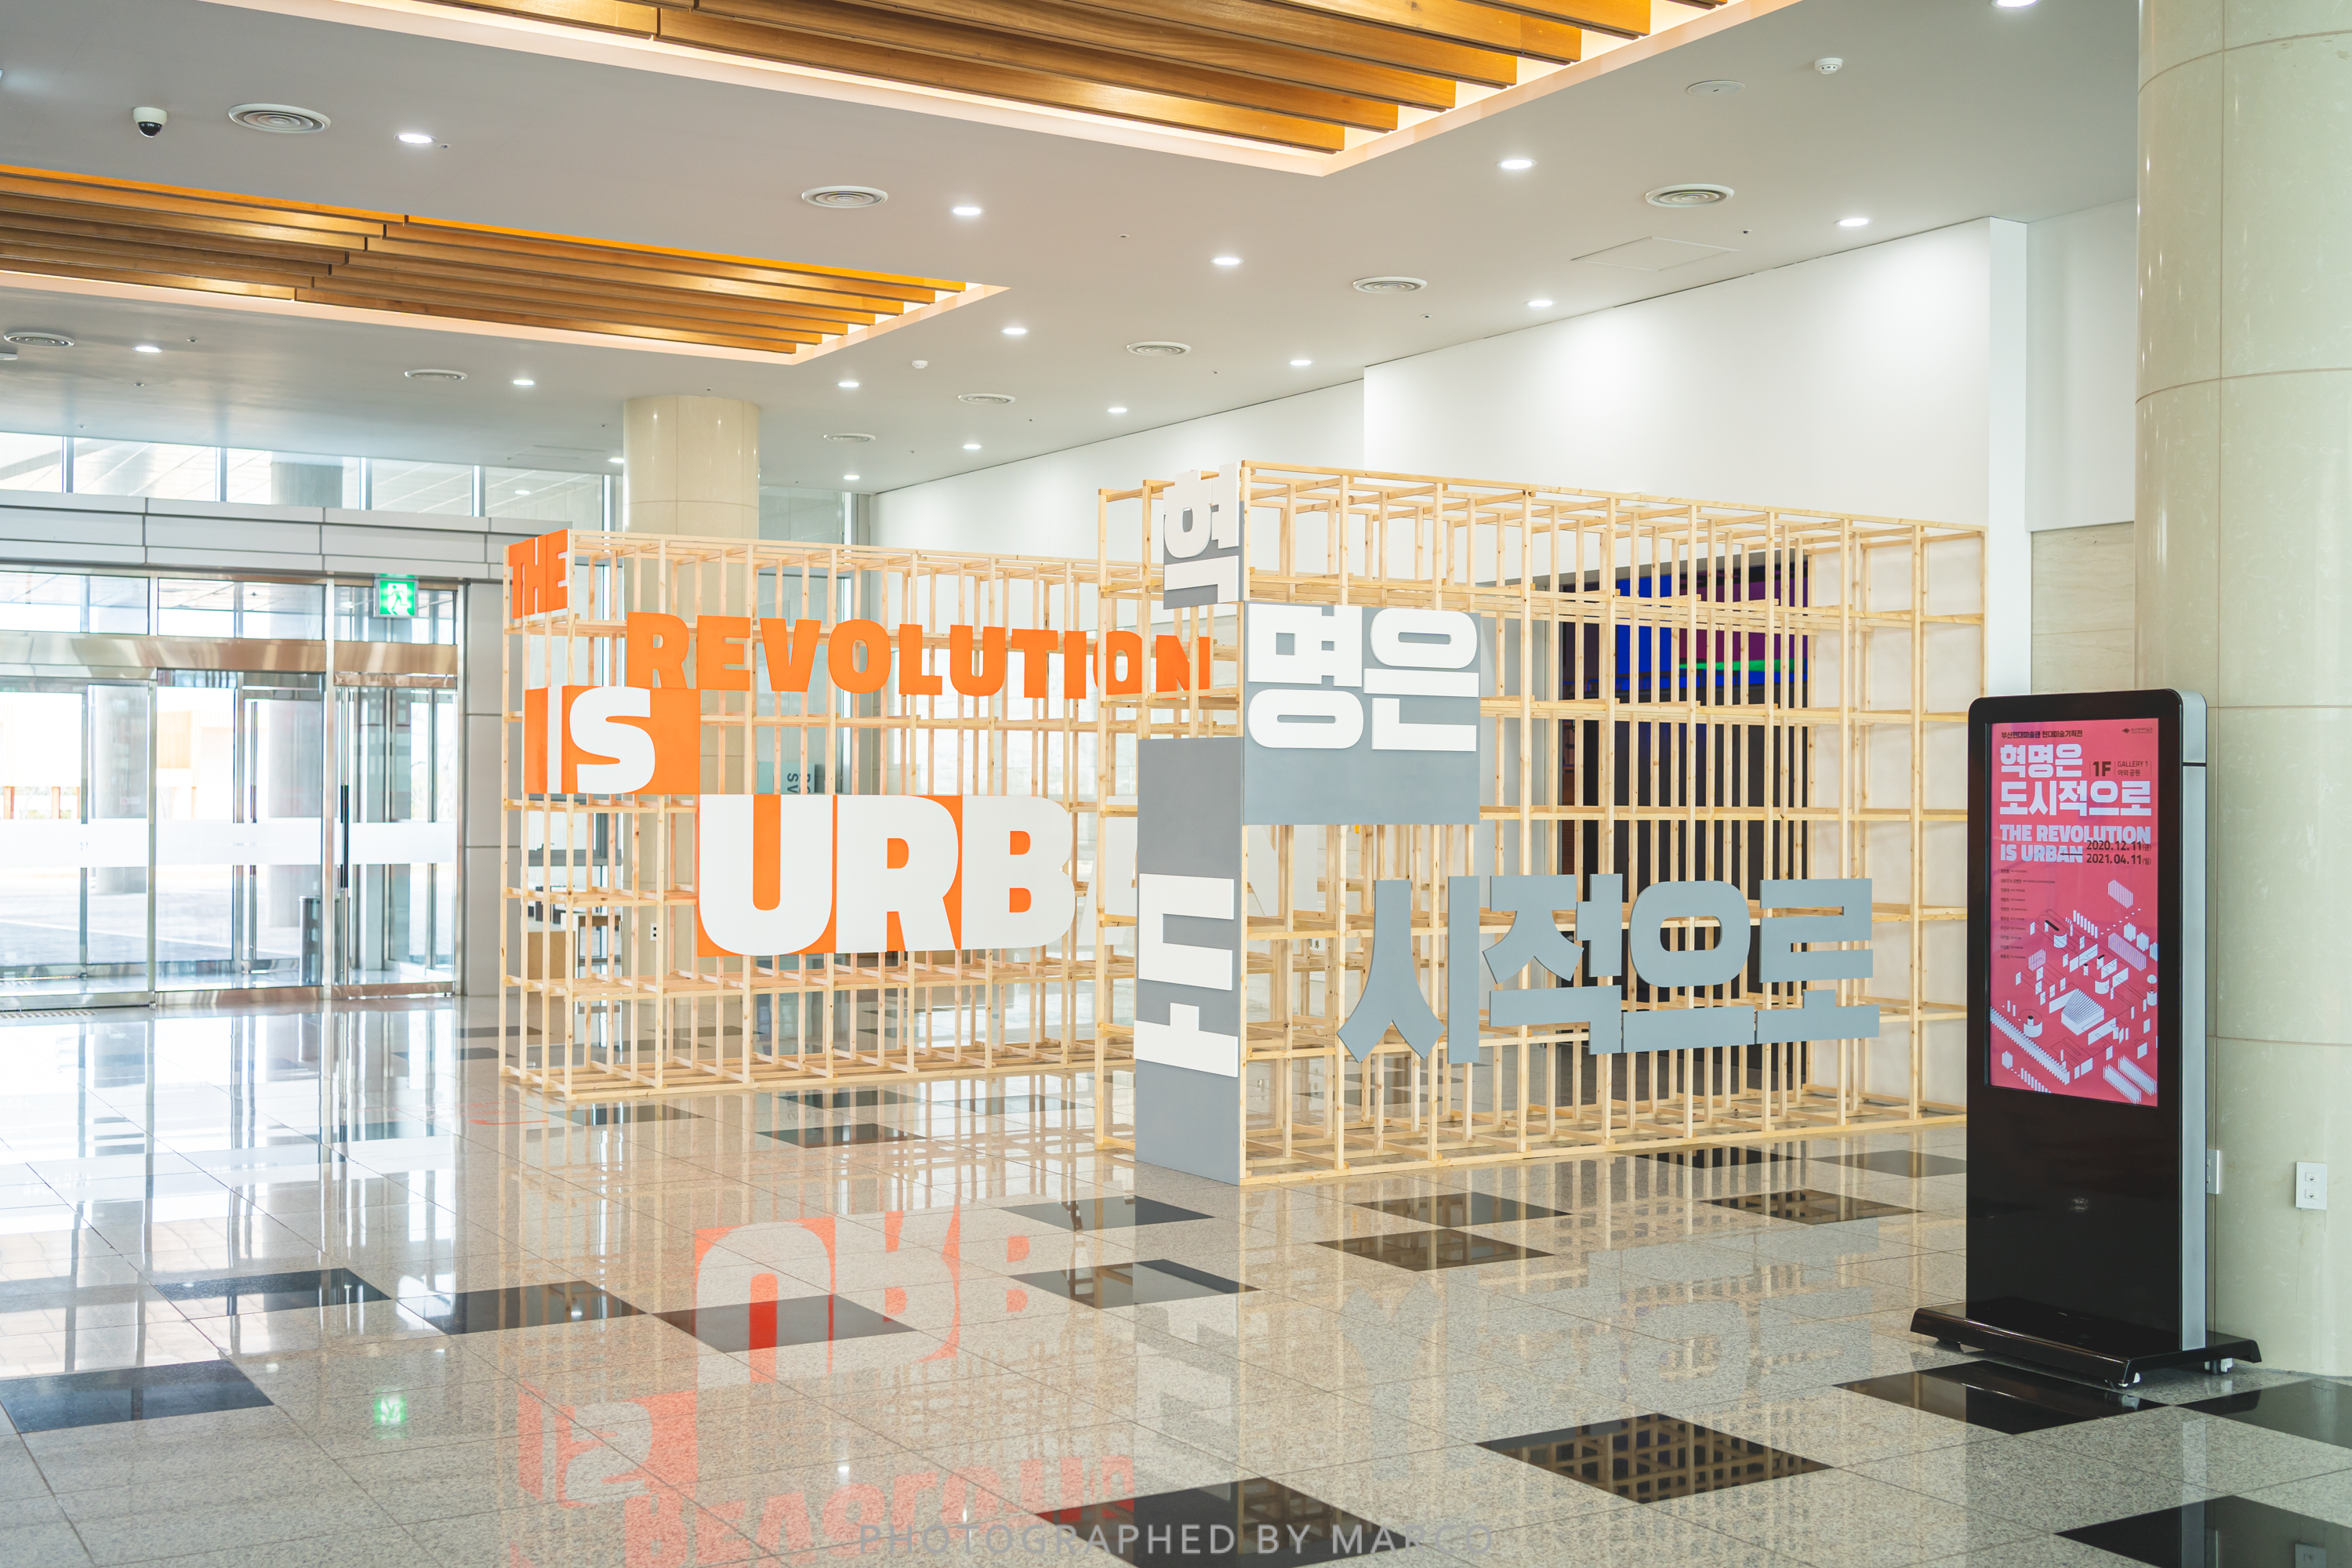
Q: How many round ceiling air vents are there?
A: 9